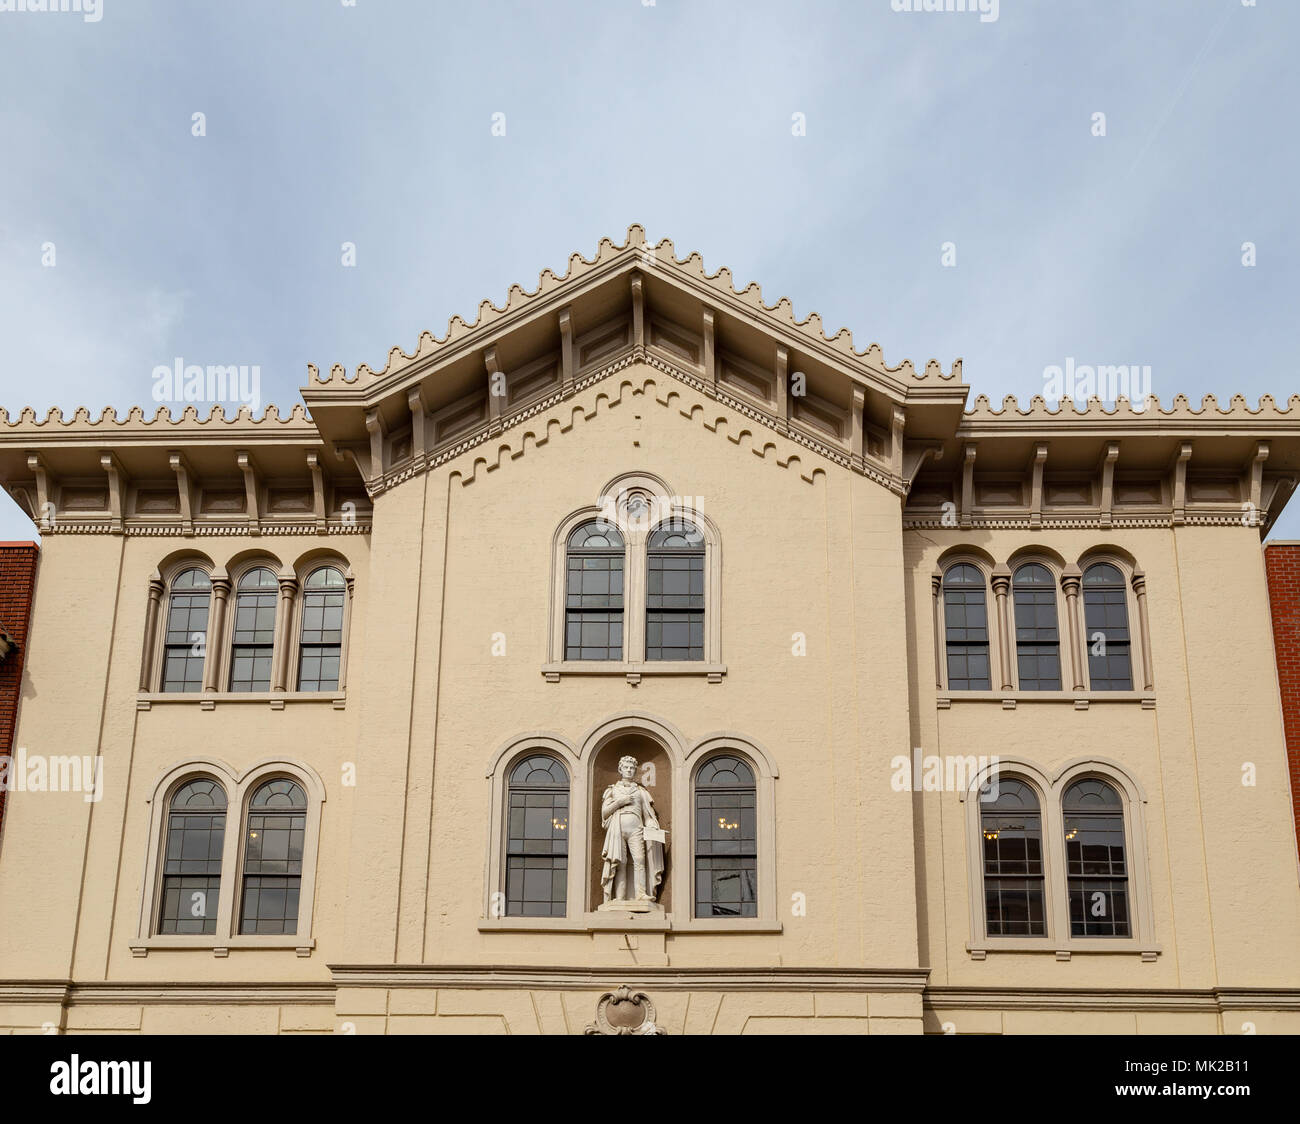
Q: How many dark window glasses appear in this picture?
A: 14